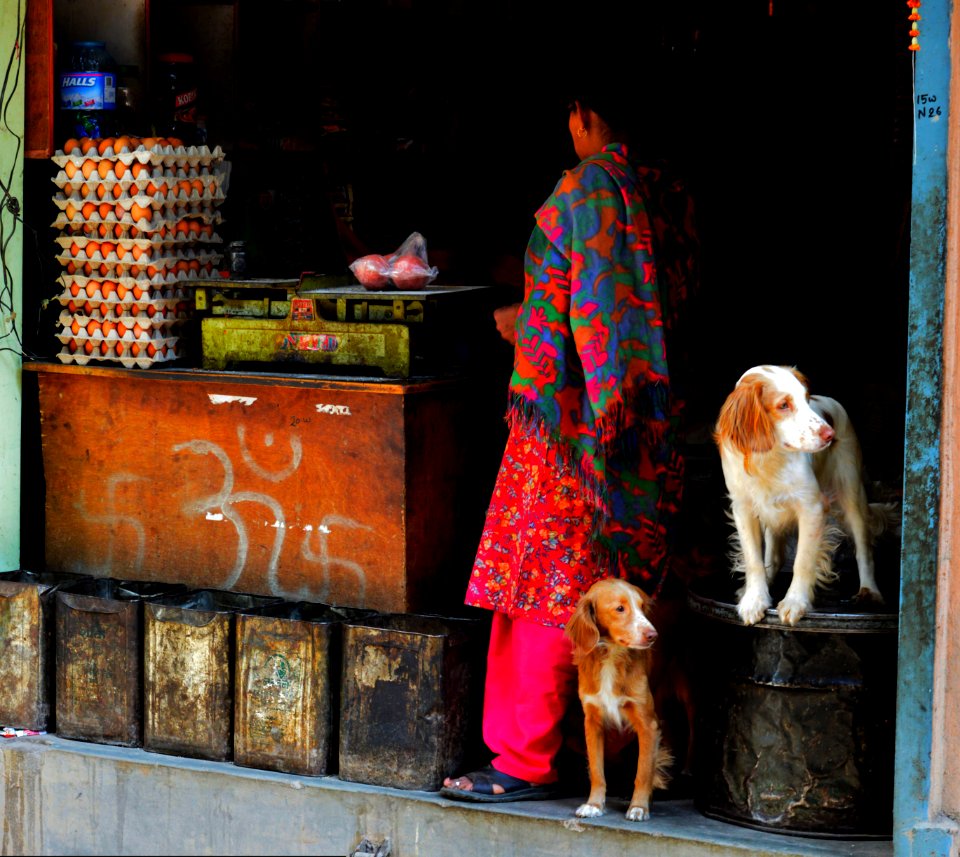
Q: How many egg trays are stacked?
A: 11